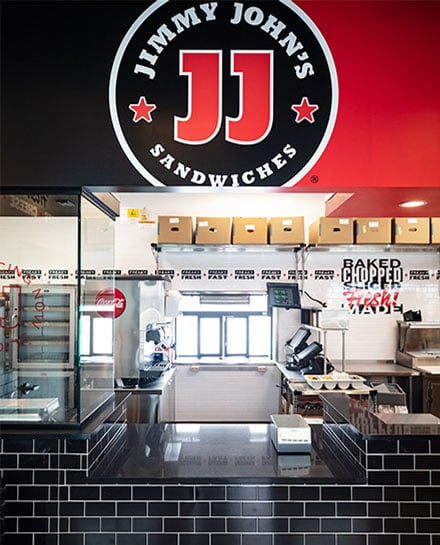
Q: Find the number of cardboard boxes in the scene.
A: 8